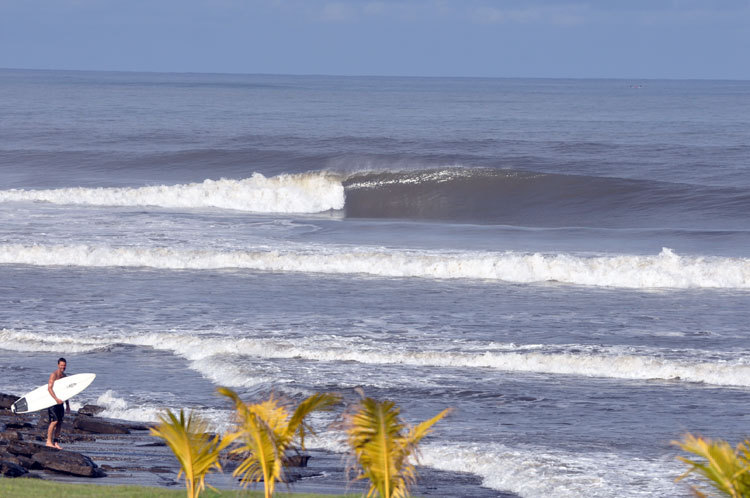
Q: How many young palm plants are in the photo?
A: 4